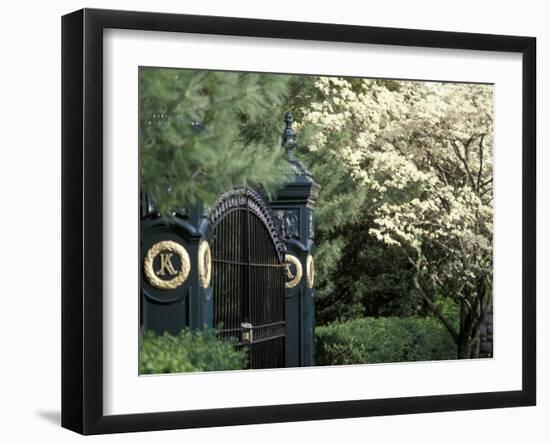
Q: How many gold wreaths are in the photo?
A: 4